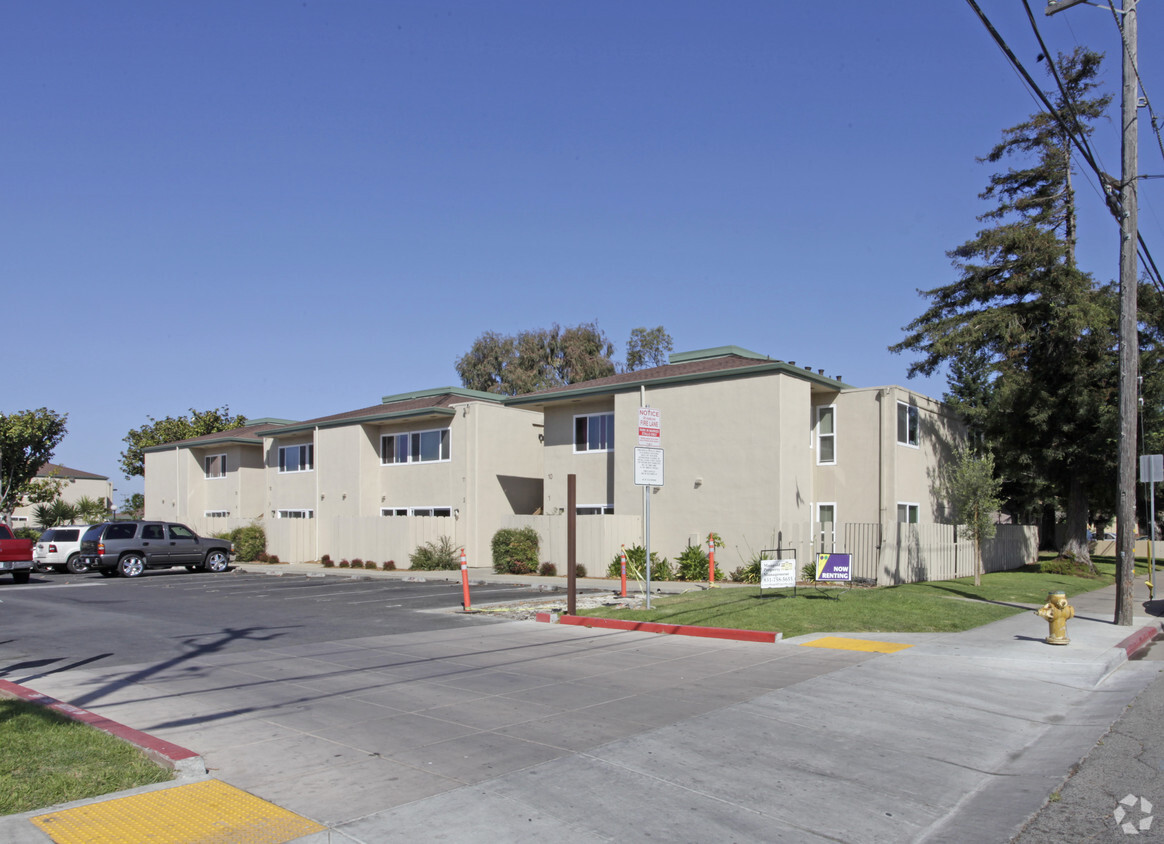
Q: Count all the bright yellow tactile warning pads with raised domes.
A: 2